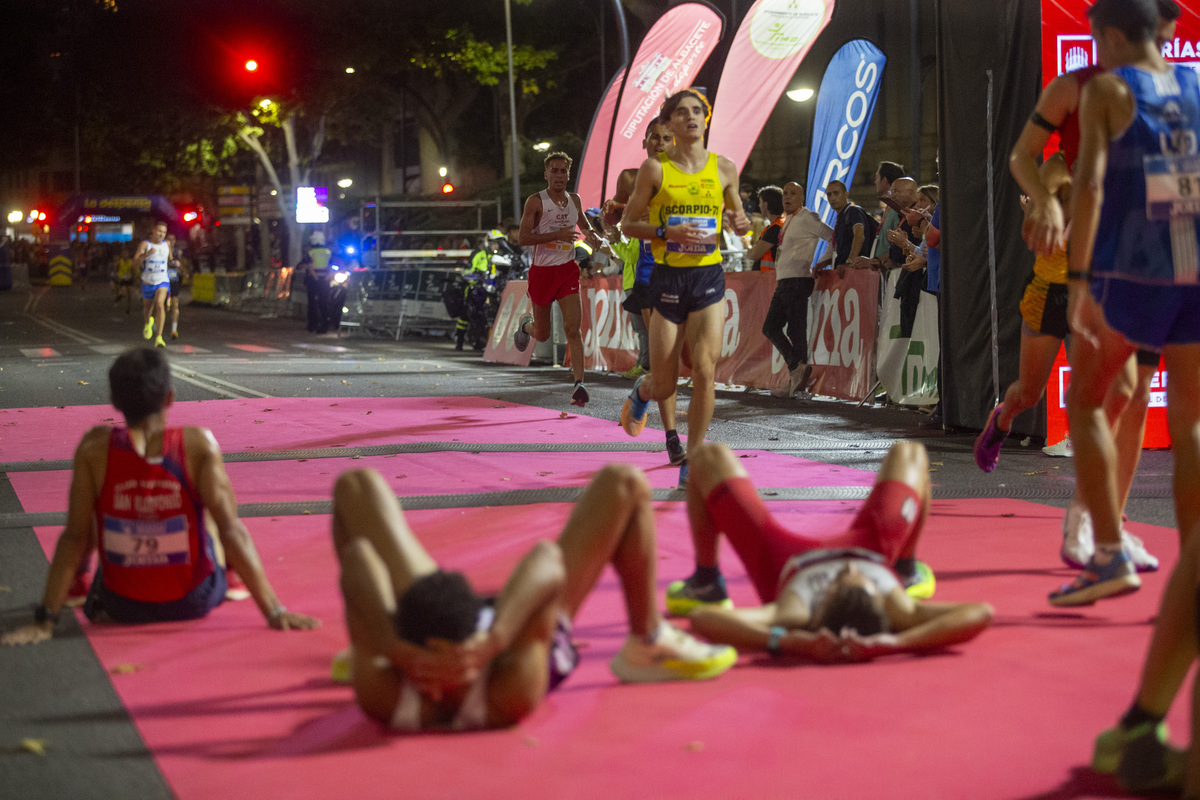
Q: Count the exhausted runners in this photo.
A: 3